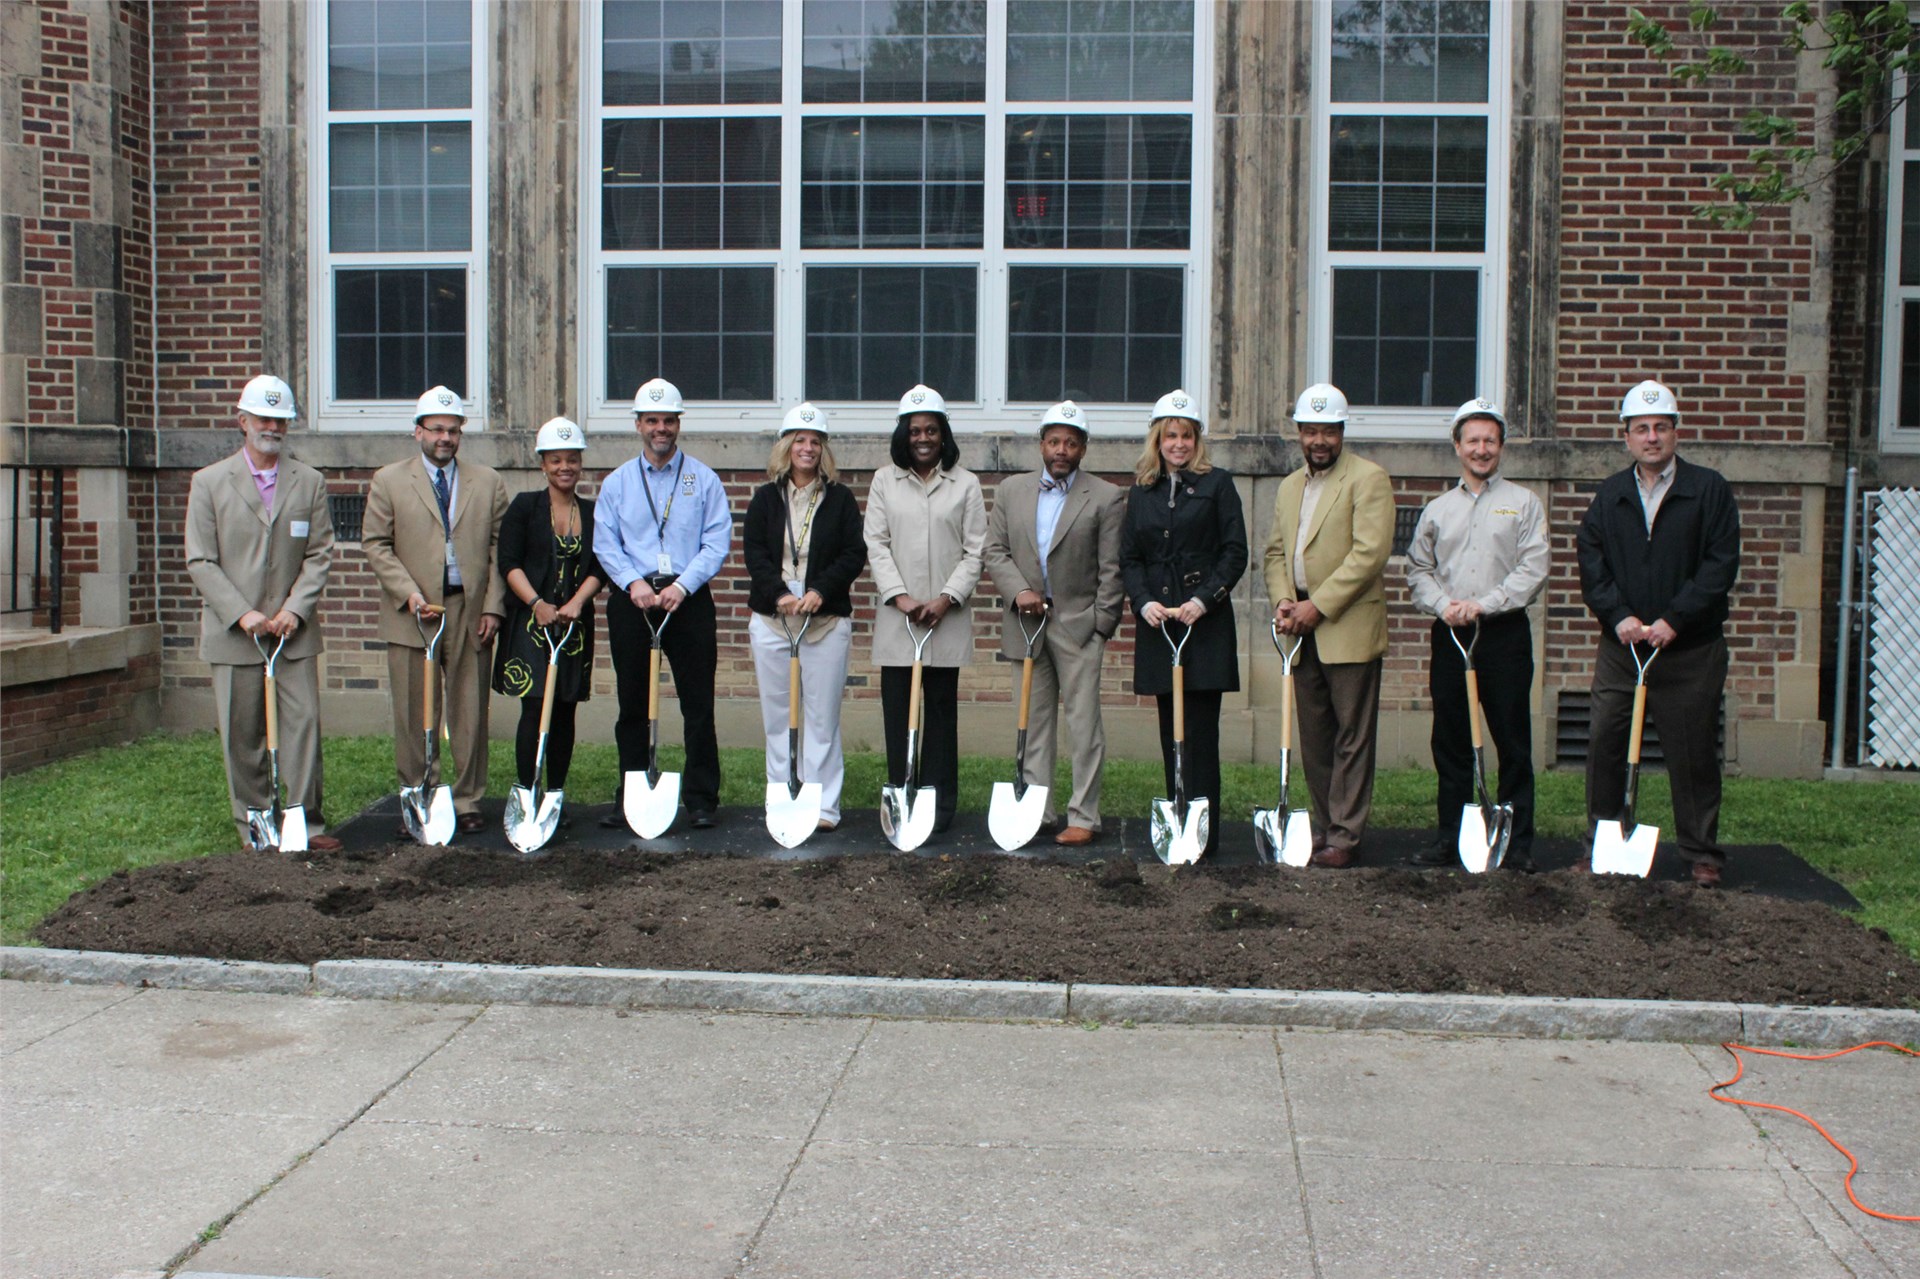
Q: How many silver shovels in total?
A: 11